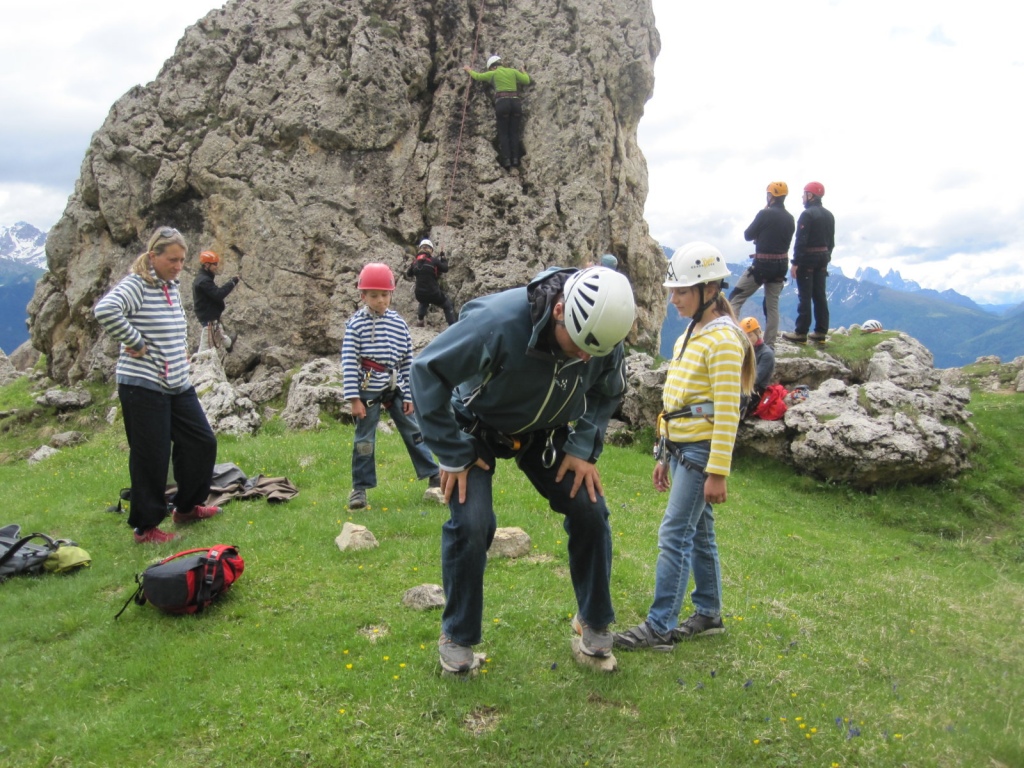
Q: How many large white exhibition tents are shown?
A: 0